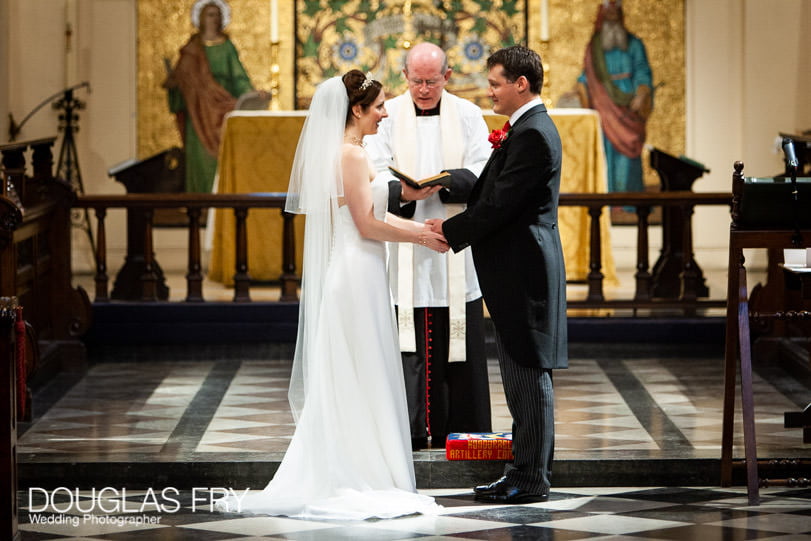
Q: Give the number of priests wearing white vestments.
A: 1